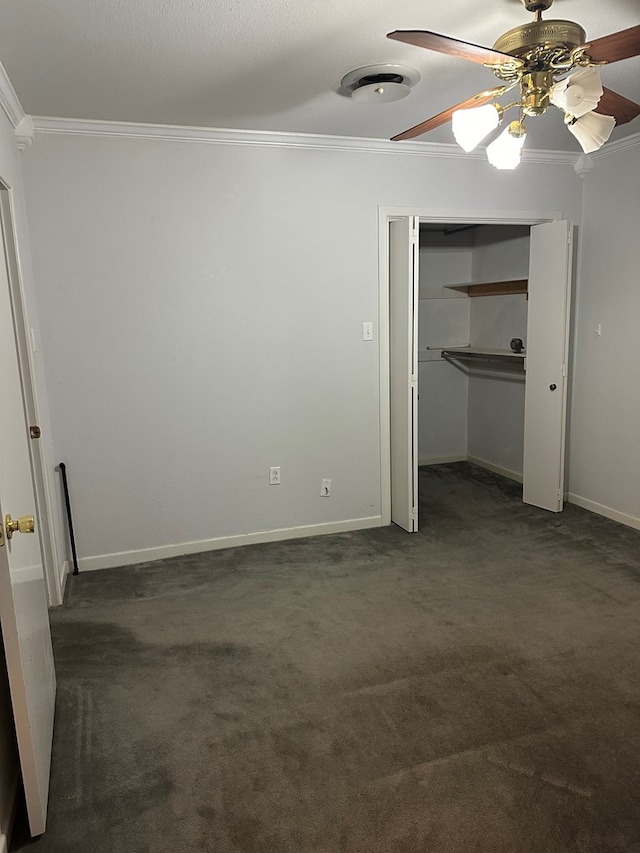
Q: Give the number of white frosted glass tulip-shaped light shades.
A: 4